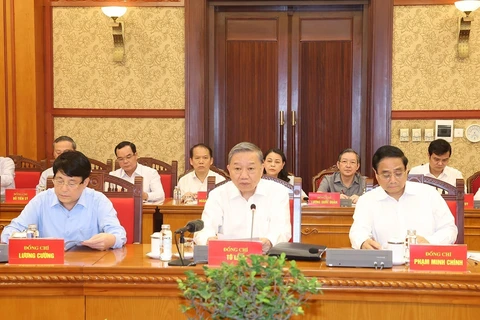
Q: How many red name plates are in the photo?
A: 7